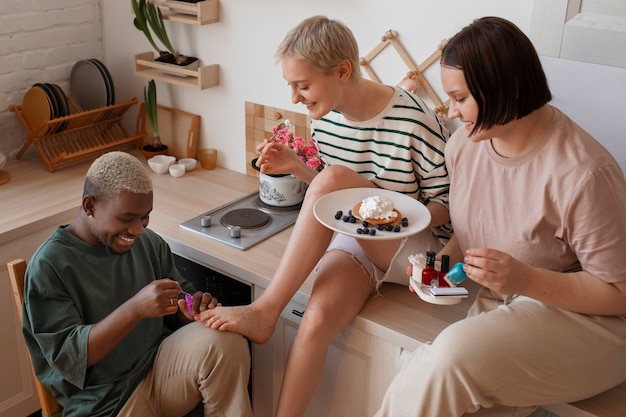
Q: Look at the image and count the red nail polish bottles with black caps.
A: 2